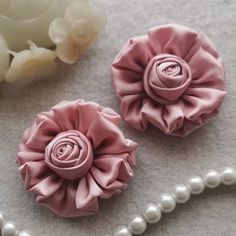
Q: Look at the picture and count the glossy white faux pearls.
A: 11